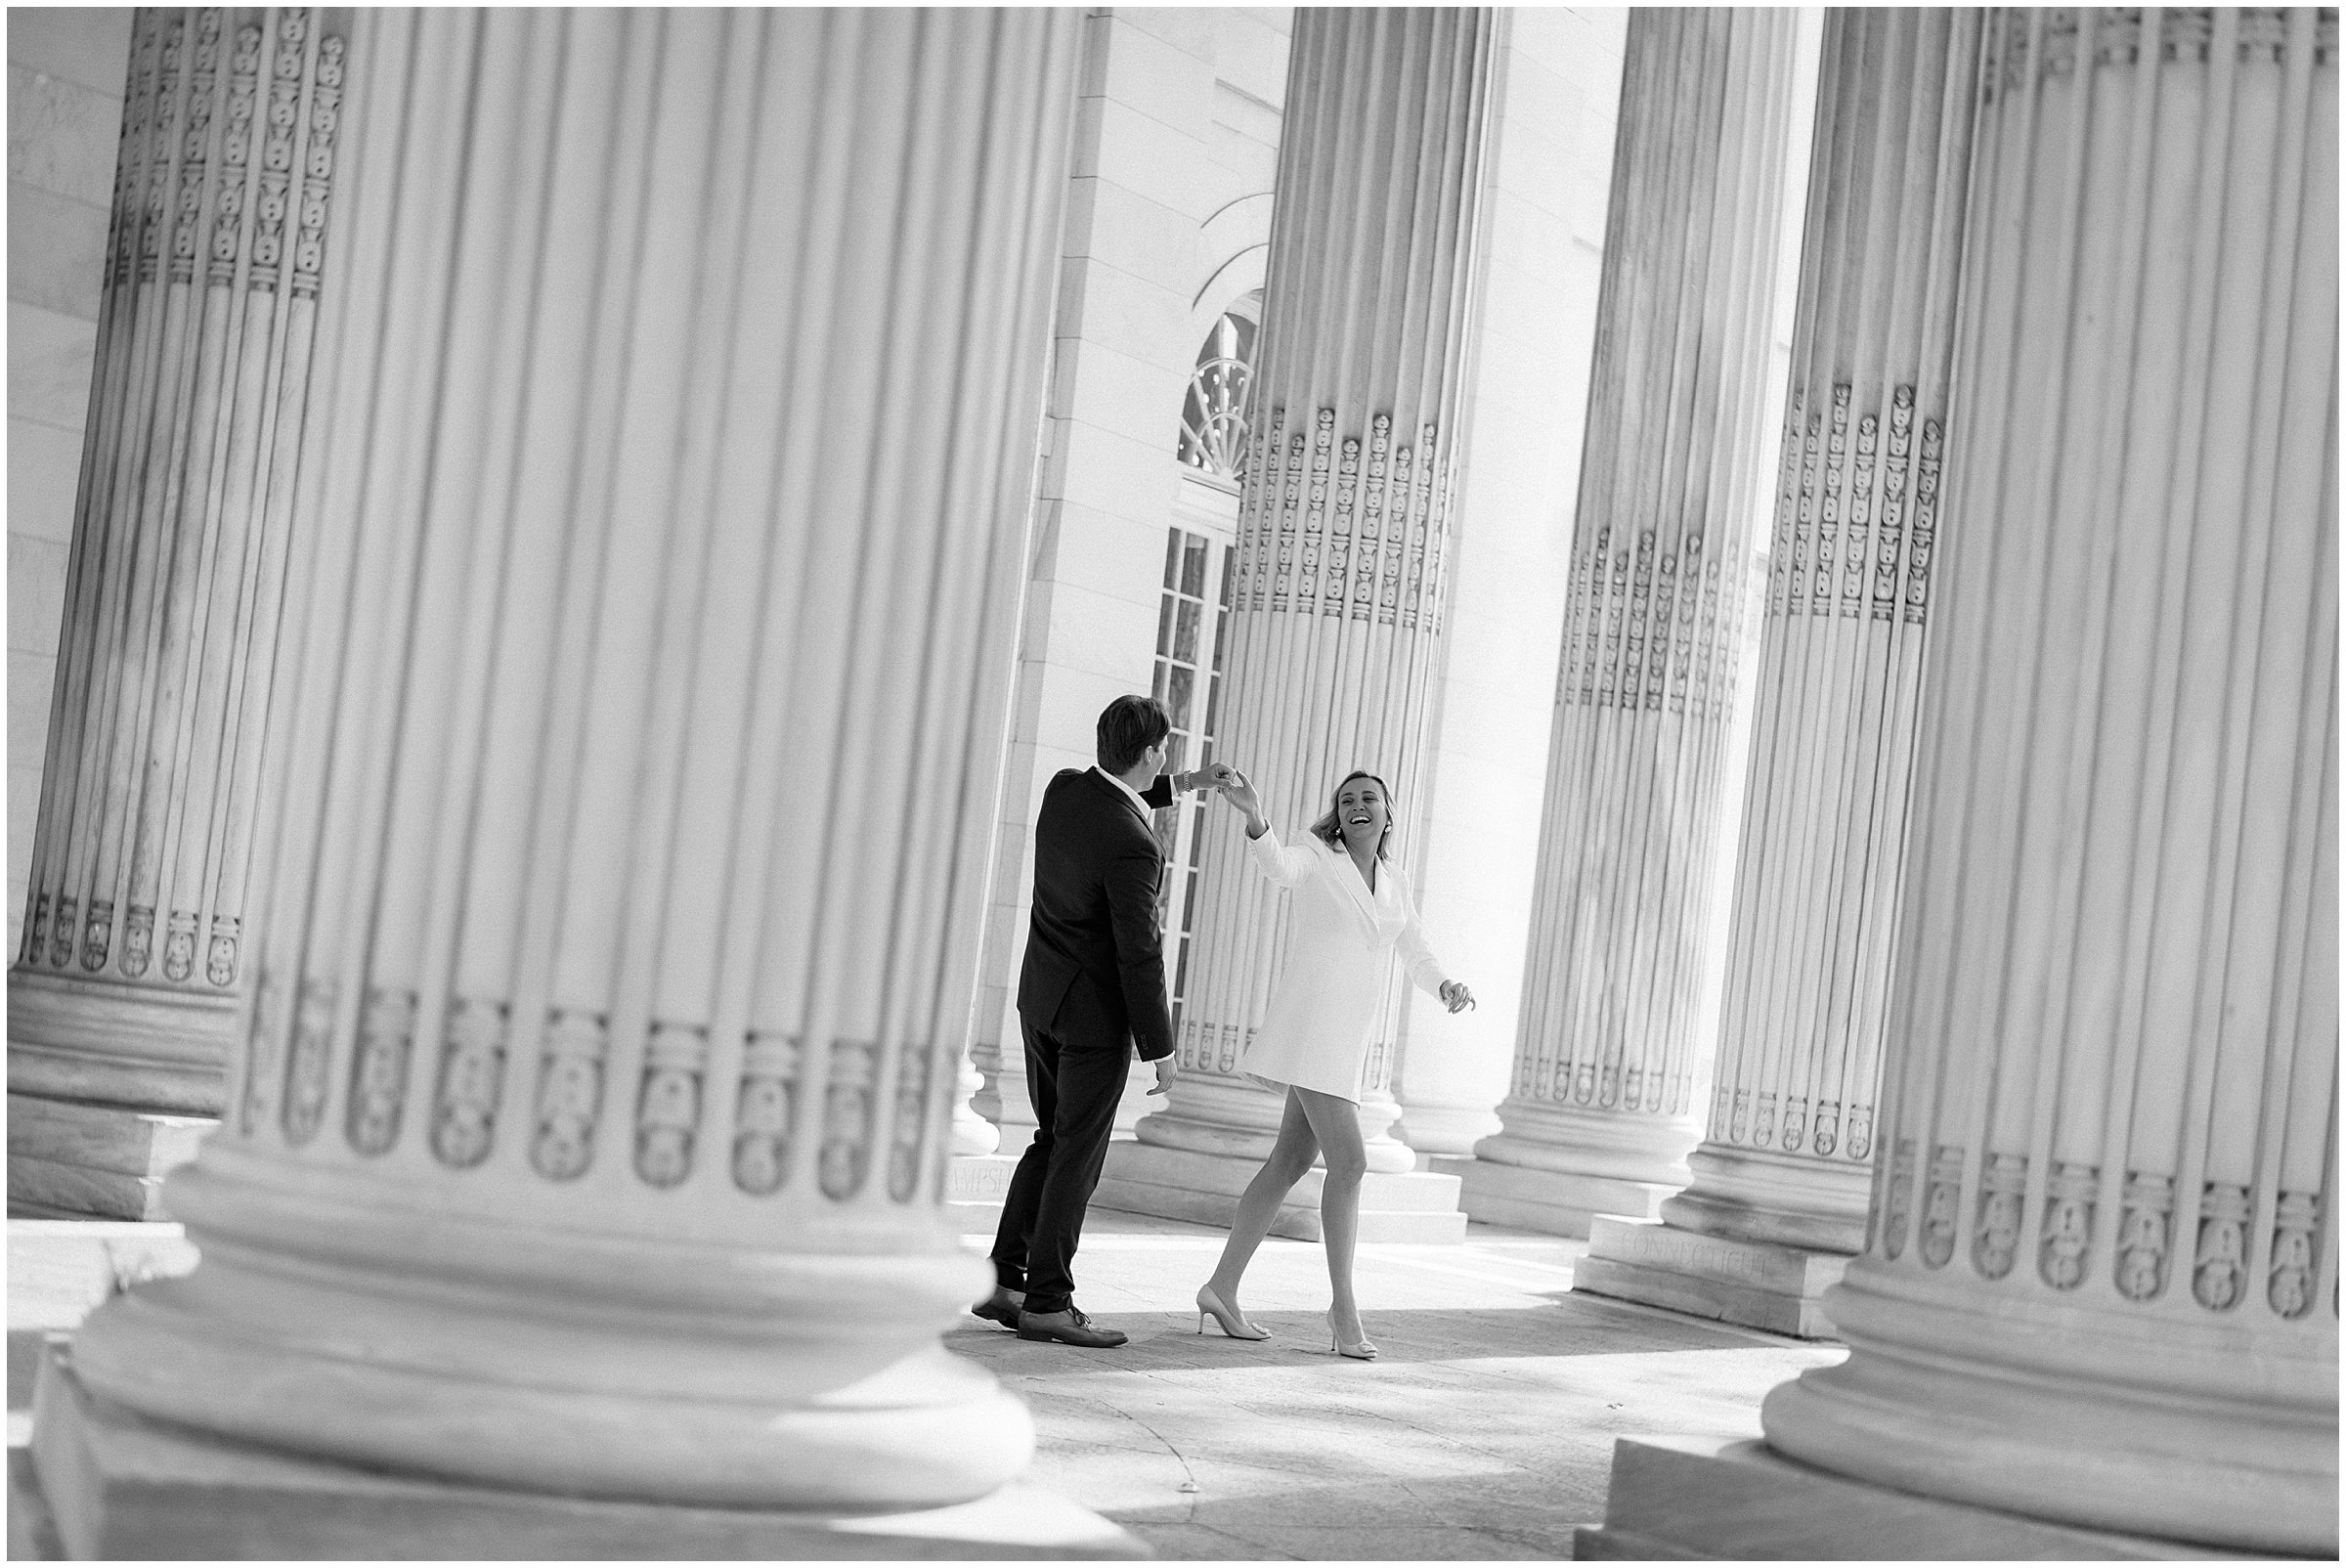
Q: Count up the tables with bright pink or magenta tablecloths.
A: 0